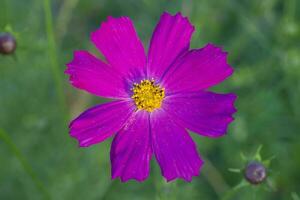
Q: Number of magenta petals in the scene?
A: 8